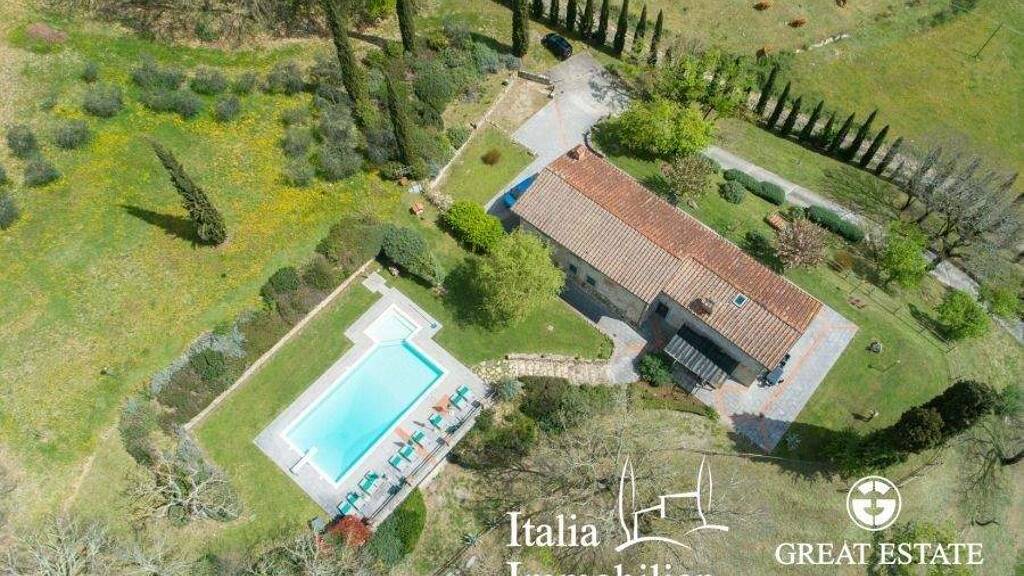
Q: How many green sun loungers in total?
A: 10